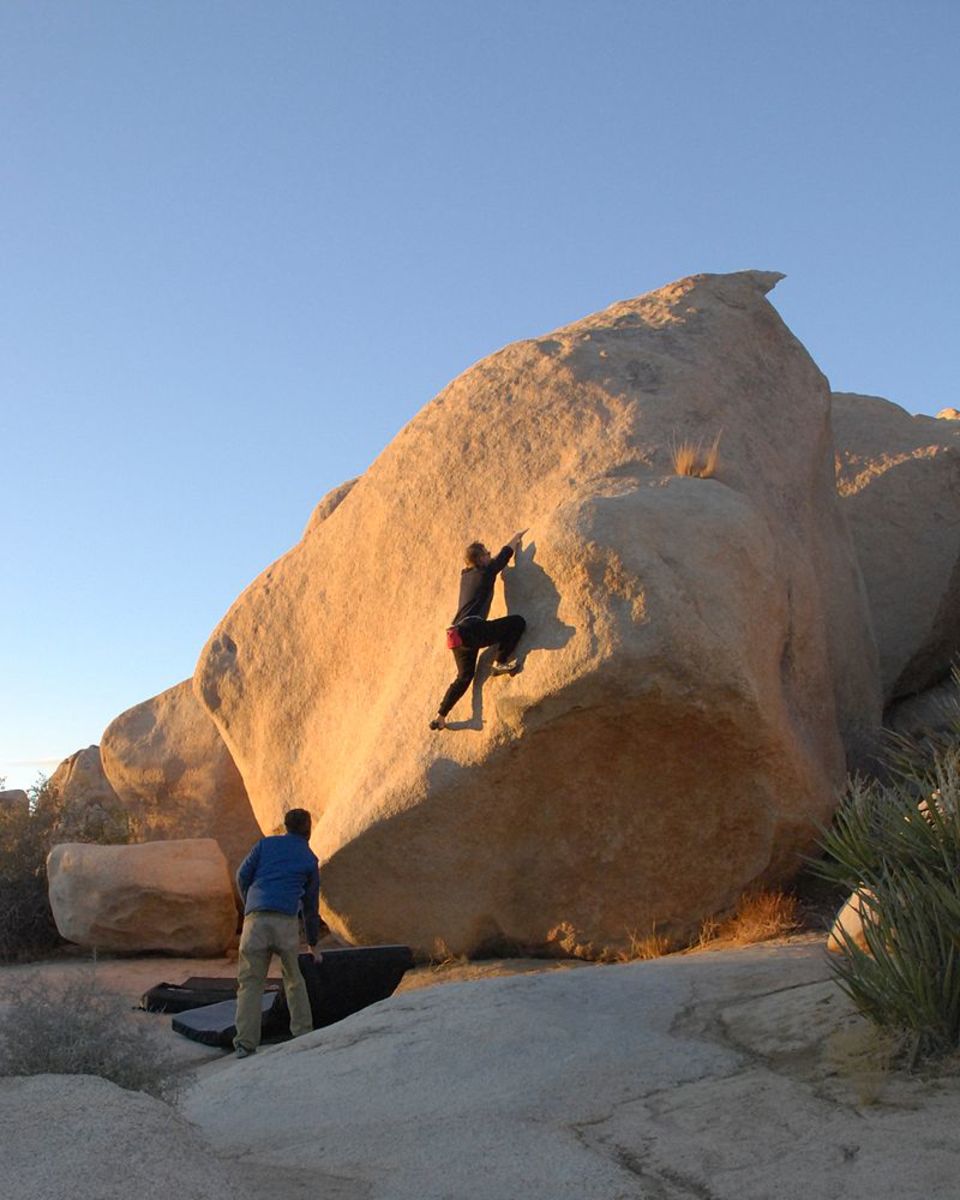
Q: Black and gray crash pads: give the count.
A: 3